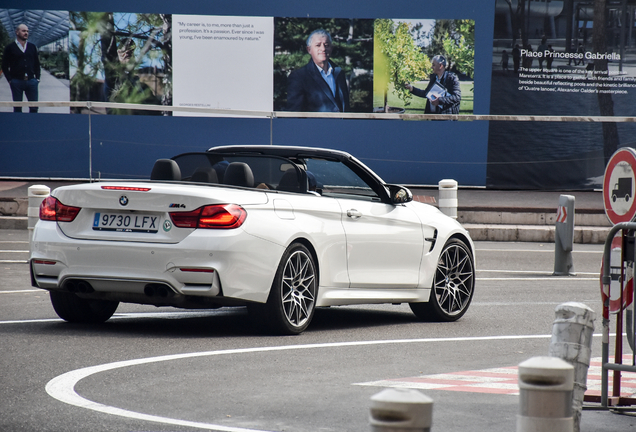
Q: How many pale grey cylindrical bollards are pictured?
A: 5